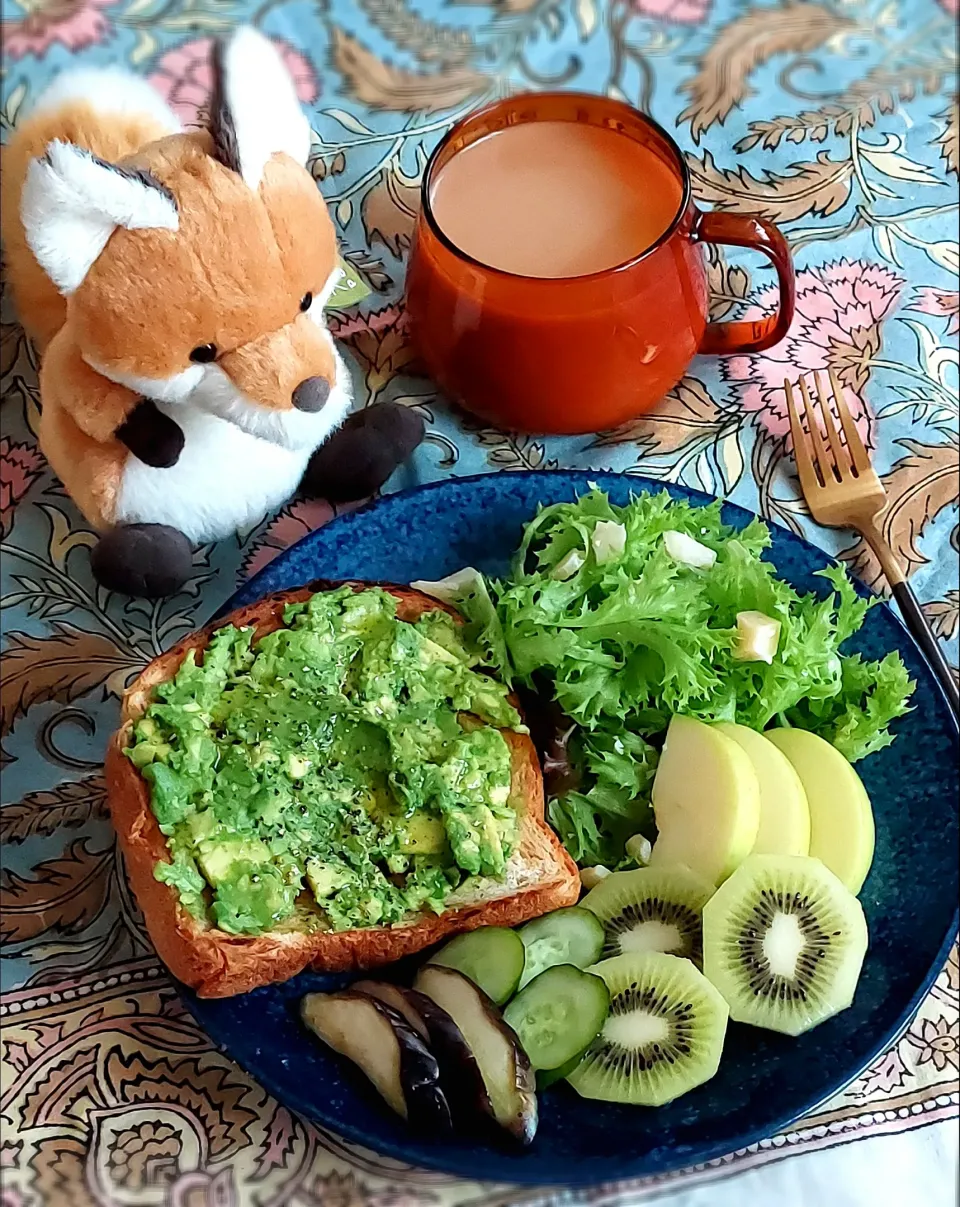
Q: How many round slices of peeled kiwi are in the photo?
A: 3